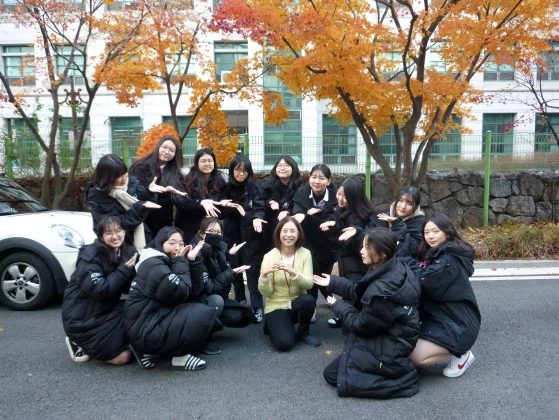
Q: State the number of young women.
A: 13